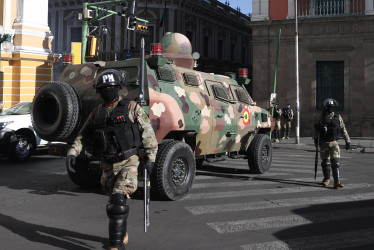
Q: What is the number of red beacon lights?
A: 3